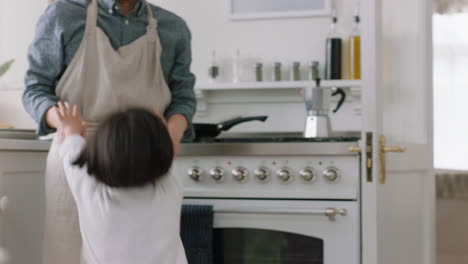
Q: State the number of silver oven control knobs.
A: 7